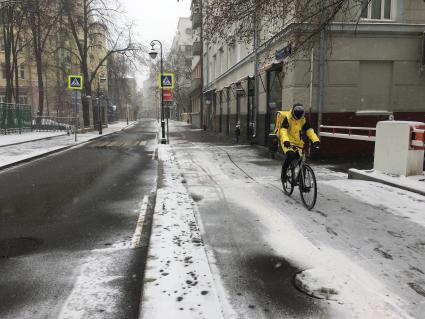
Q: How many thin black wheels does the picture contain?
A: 2